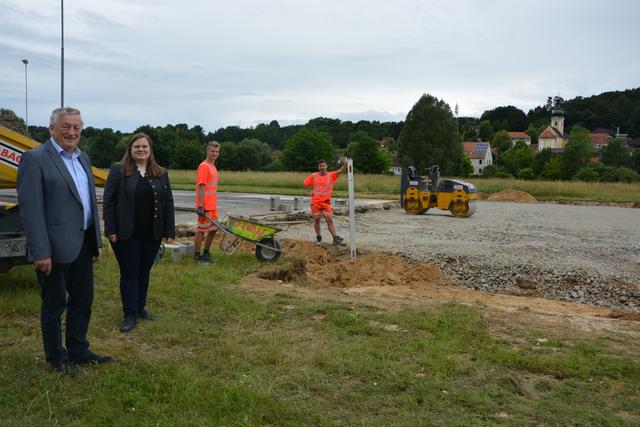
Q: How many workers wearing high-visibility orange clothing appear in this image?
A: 2